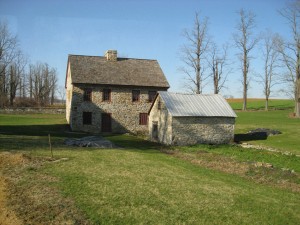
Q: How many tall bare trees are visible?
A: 5